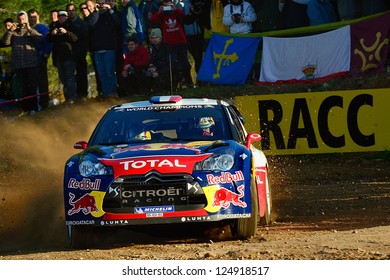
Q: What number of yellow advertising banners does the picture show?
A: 1